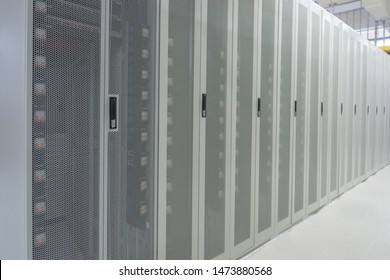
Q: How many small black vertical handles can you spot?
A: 10